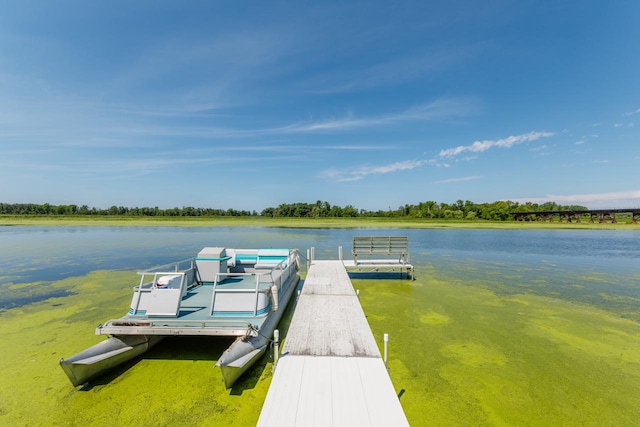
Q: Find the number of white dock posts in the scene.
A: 7